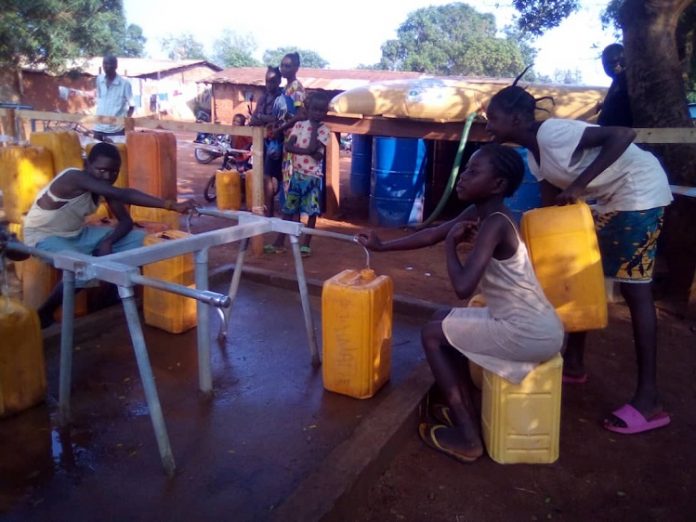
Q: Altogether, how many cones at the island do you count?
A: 0